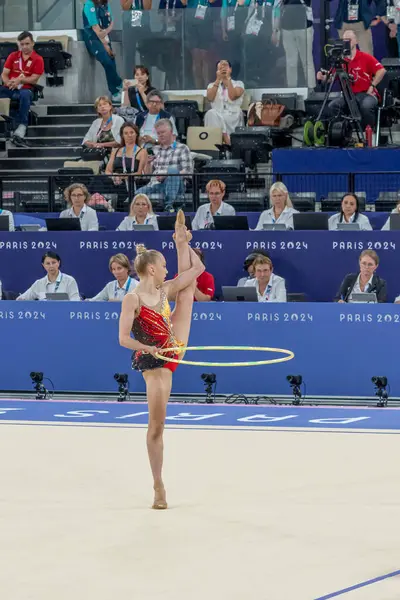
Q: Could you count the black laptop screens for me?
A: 6